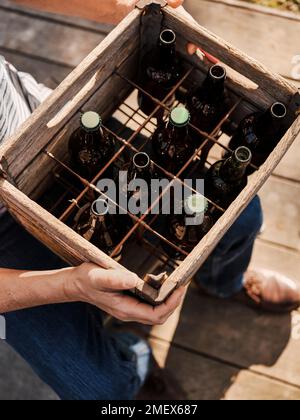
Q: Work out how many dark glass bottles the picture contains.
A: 9